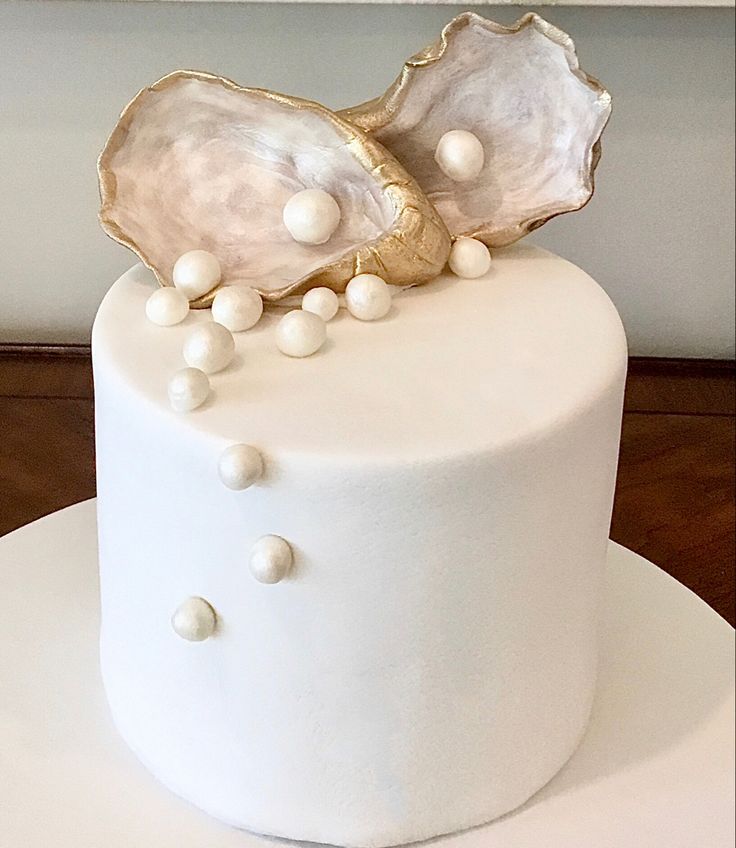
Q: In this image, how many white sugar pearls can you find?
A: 14